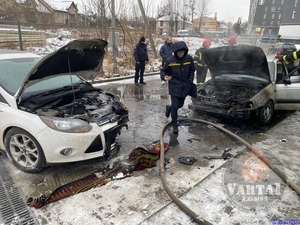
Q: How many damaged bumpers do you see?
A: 2